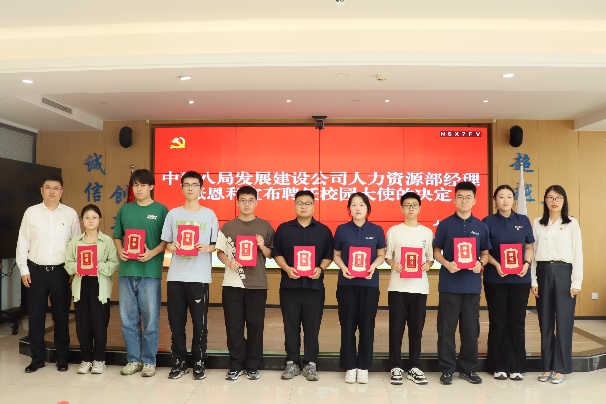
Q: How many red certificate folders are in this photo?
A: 9